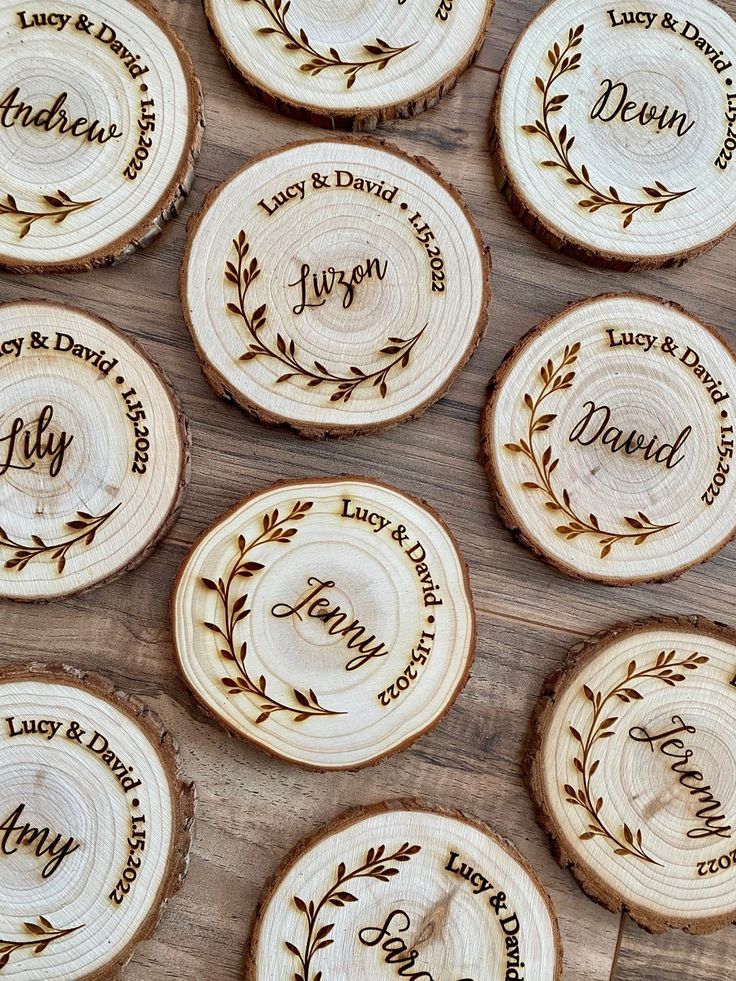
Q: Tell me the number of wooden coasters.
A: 10